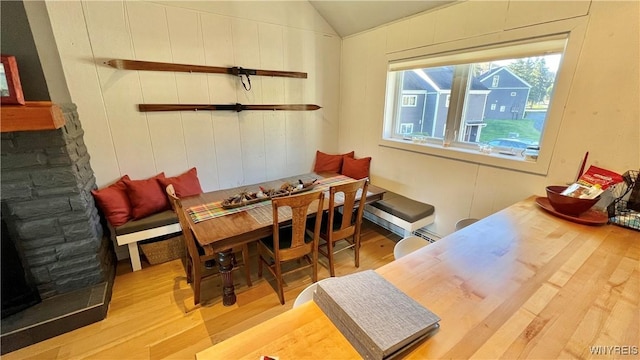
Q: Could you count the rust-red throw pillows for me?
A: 5